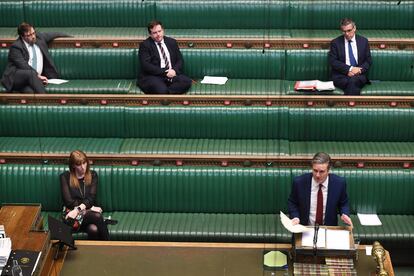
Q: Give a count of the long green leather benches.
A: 4